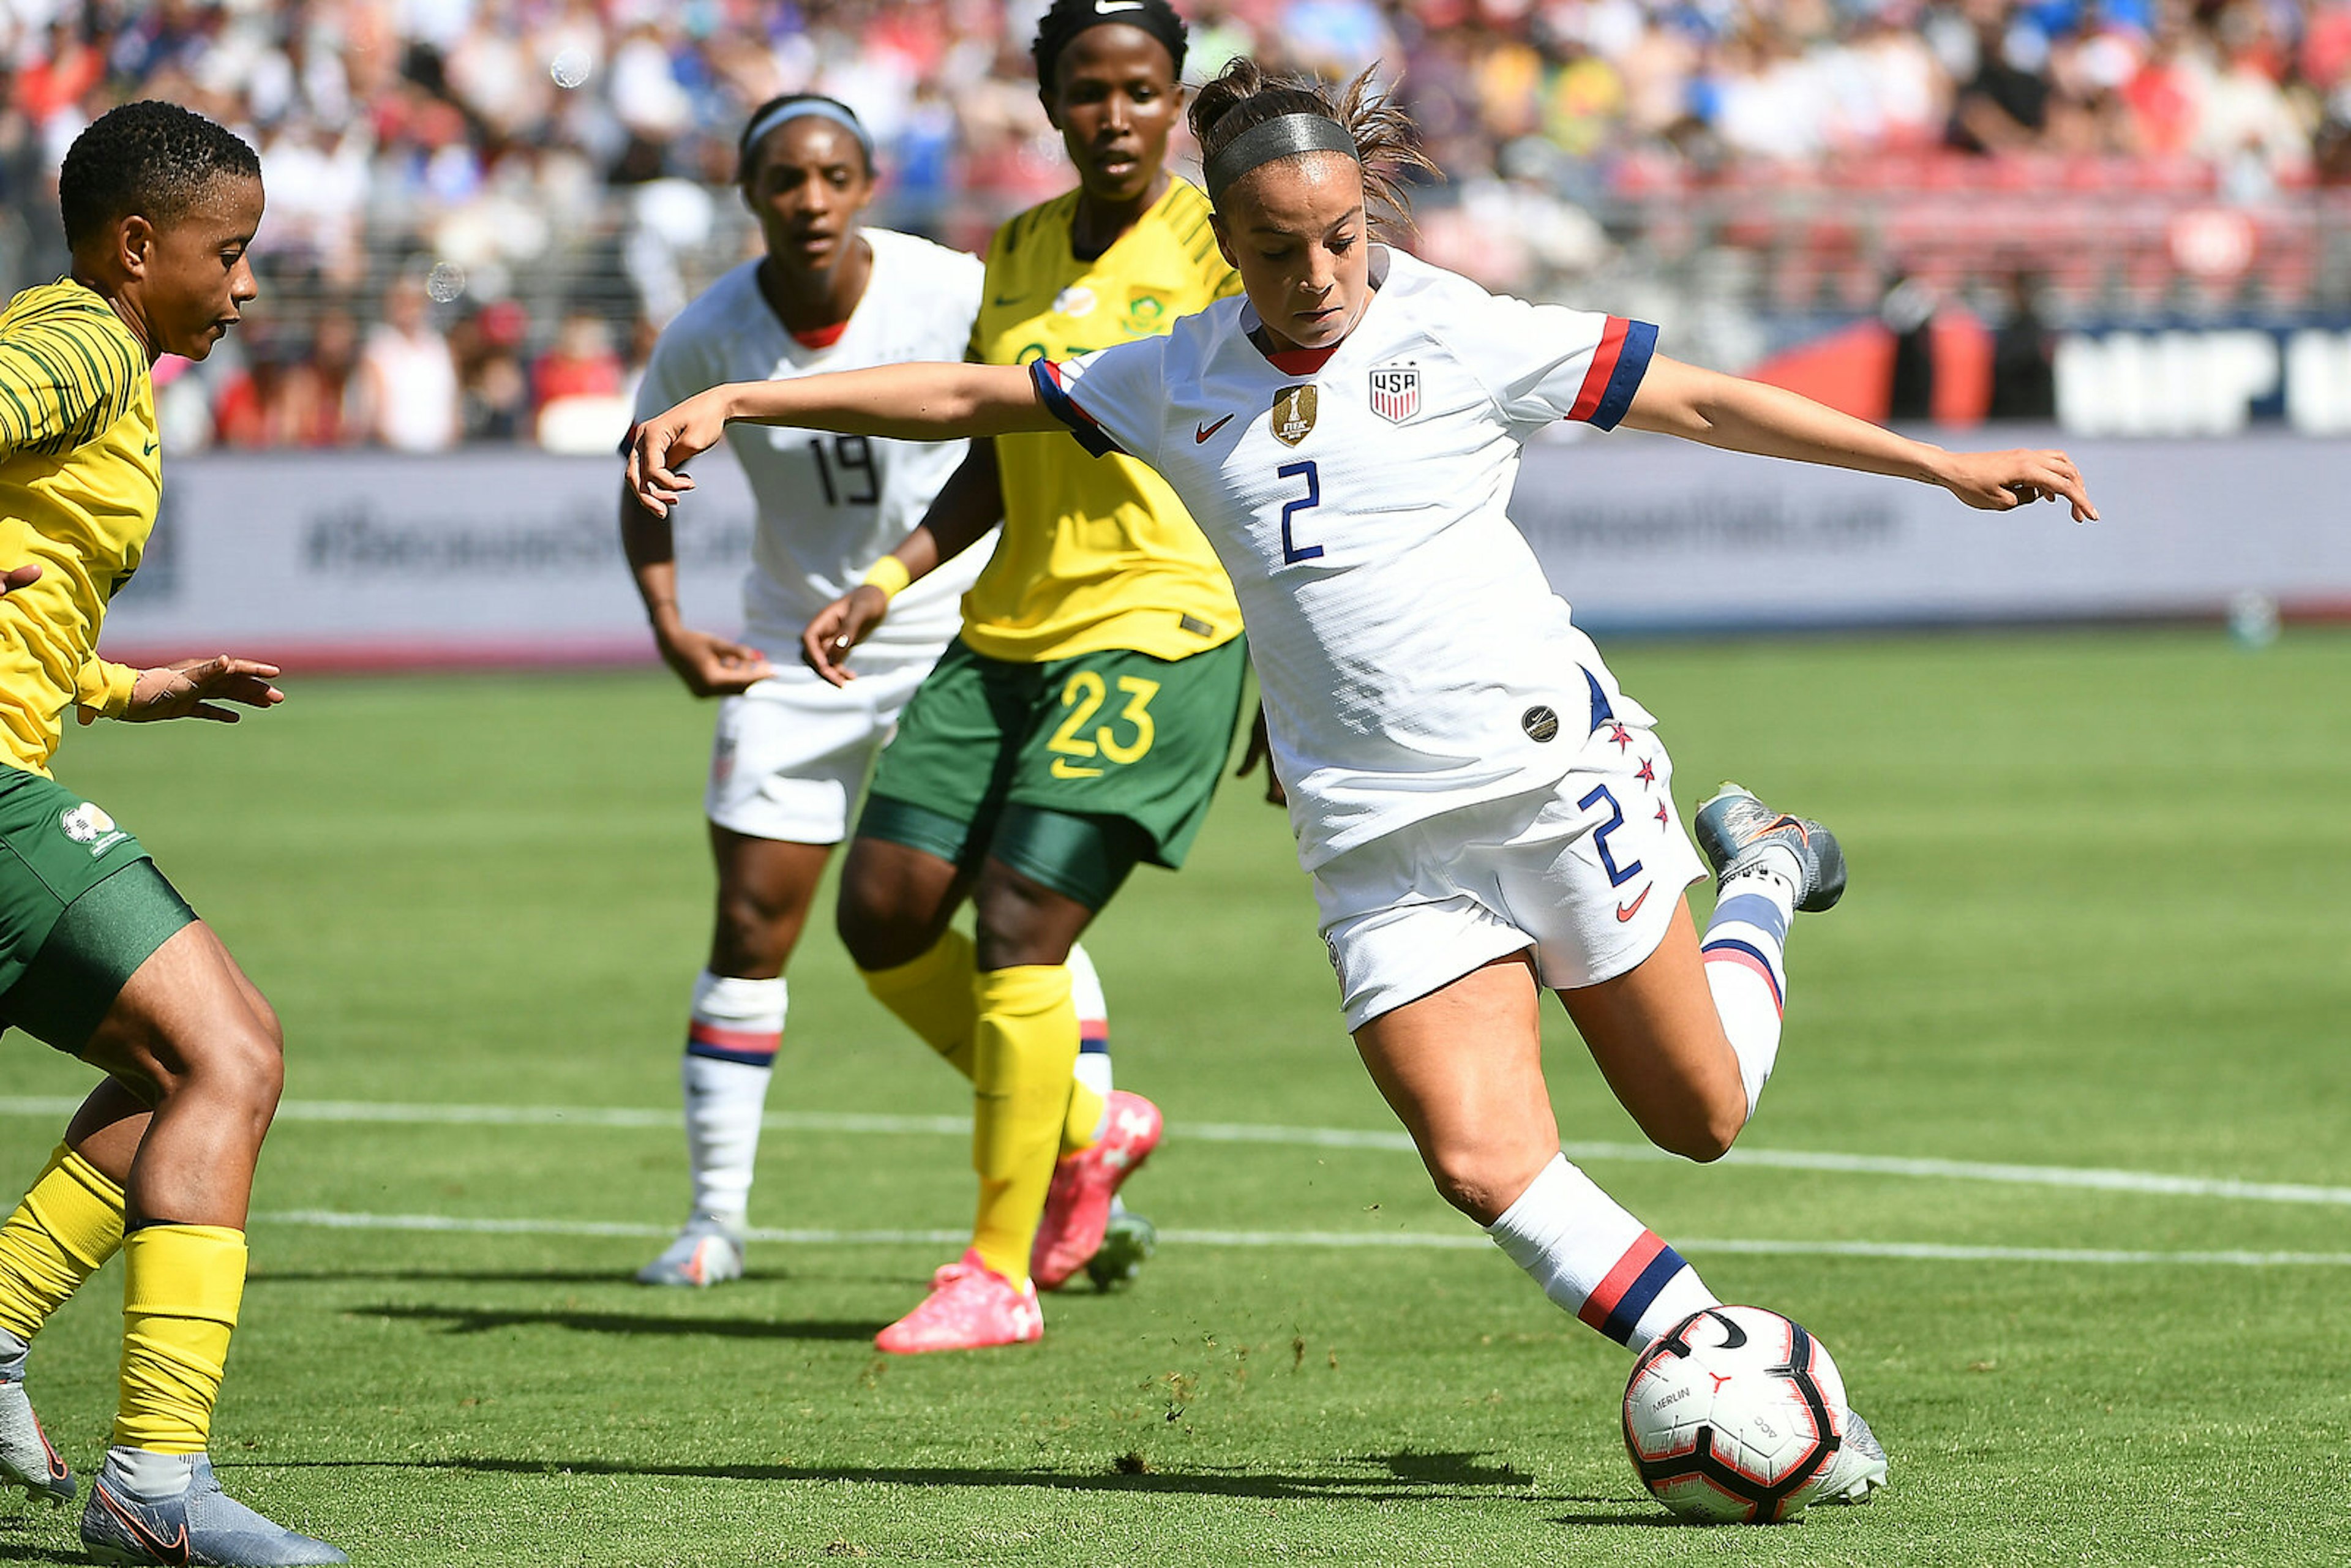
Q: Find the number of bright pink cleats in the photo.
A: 2